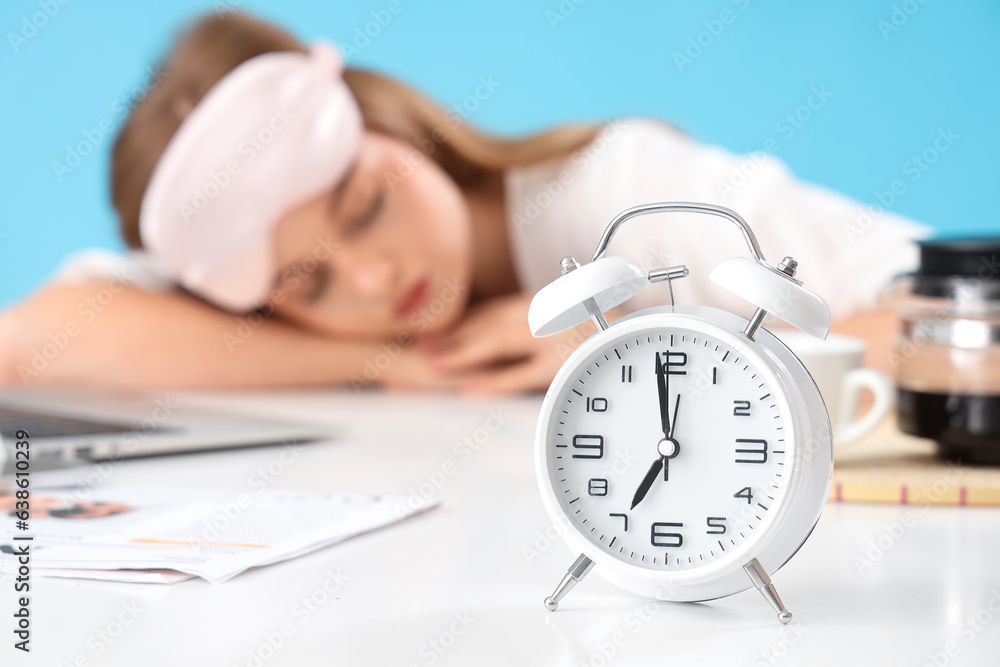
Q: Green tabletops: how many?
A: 0